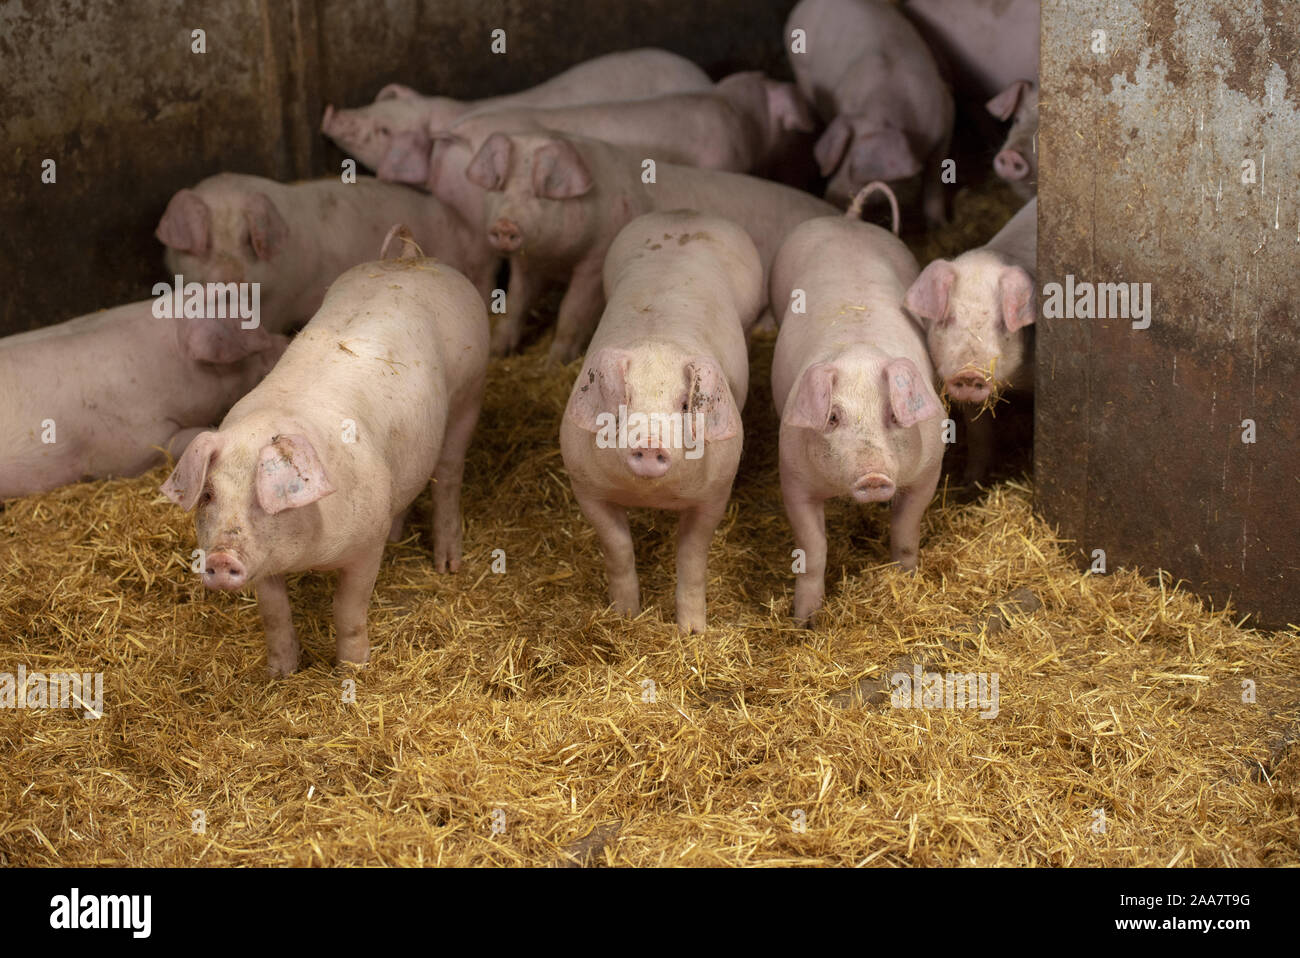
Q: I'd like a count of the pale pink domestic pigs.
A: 12